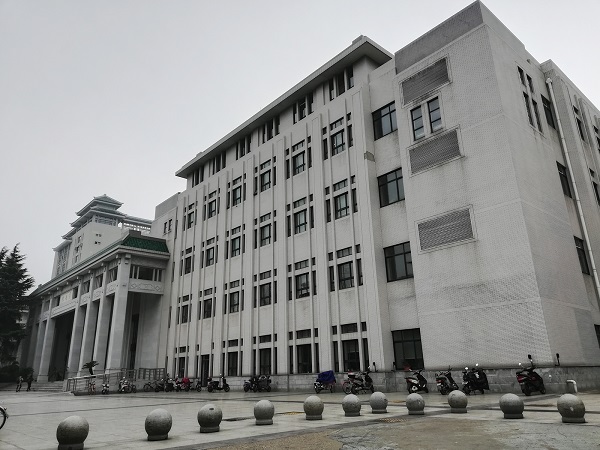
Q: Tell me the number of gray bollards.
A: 11